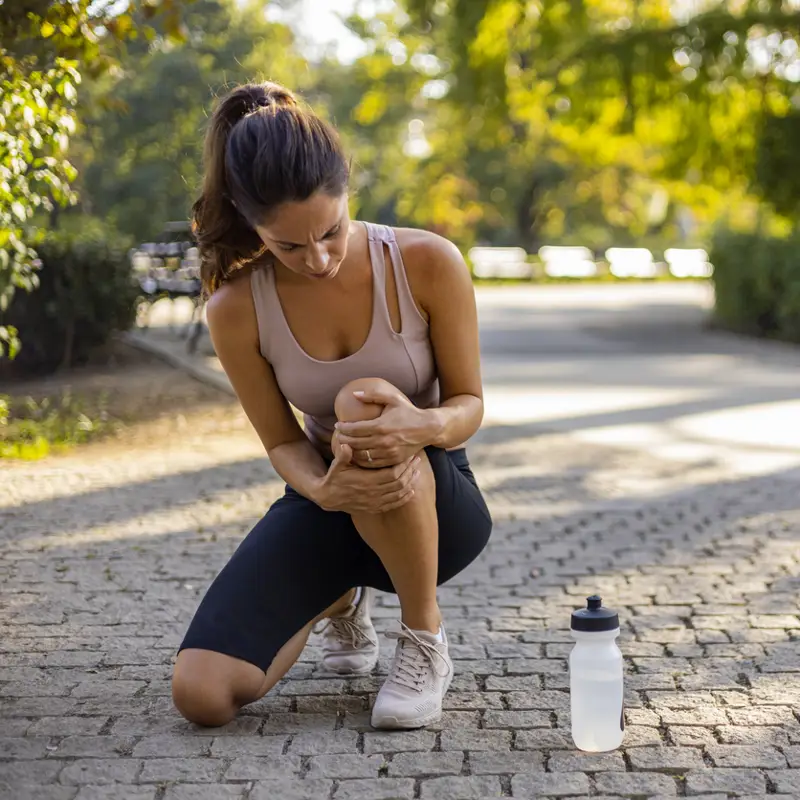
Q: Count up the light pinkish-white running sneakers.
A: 2